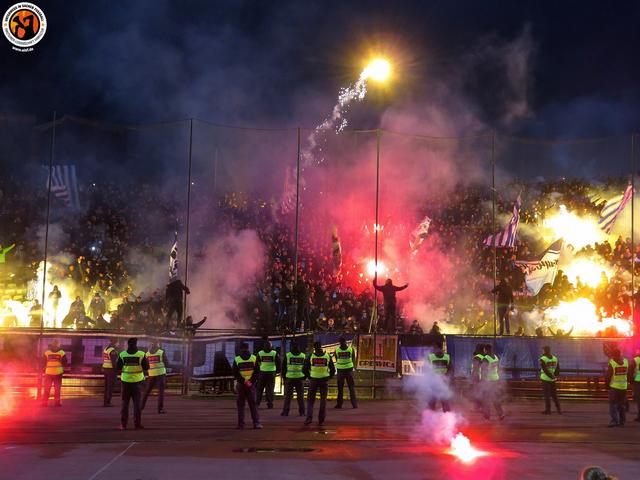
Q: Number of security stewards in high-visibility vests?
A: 15